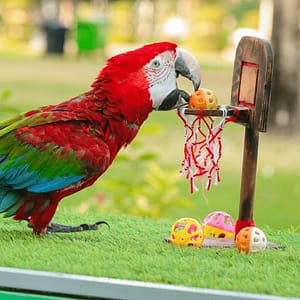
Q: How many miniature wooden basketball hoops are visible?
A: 1